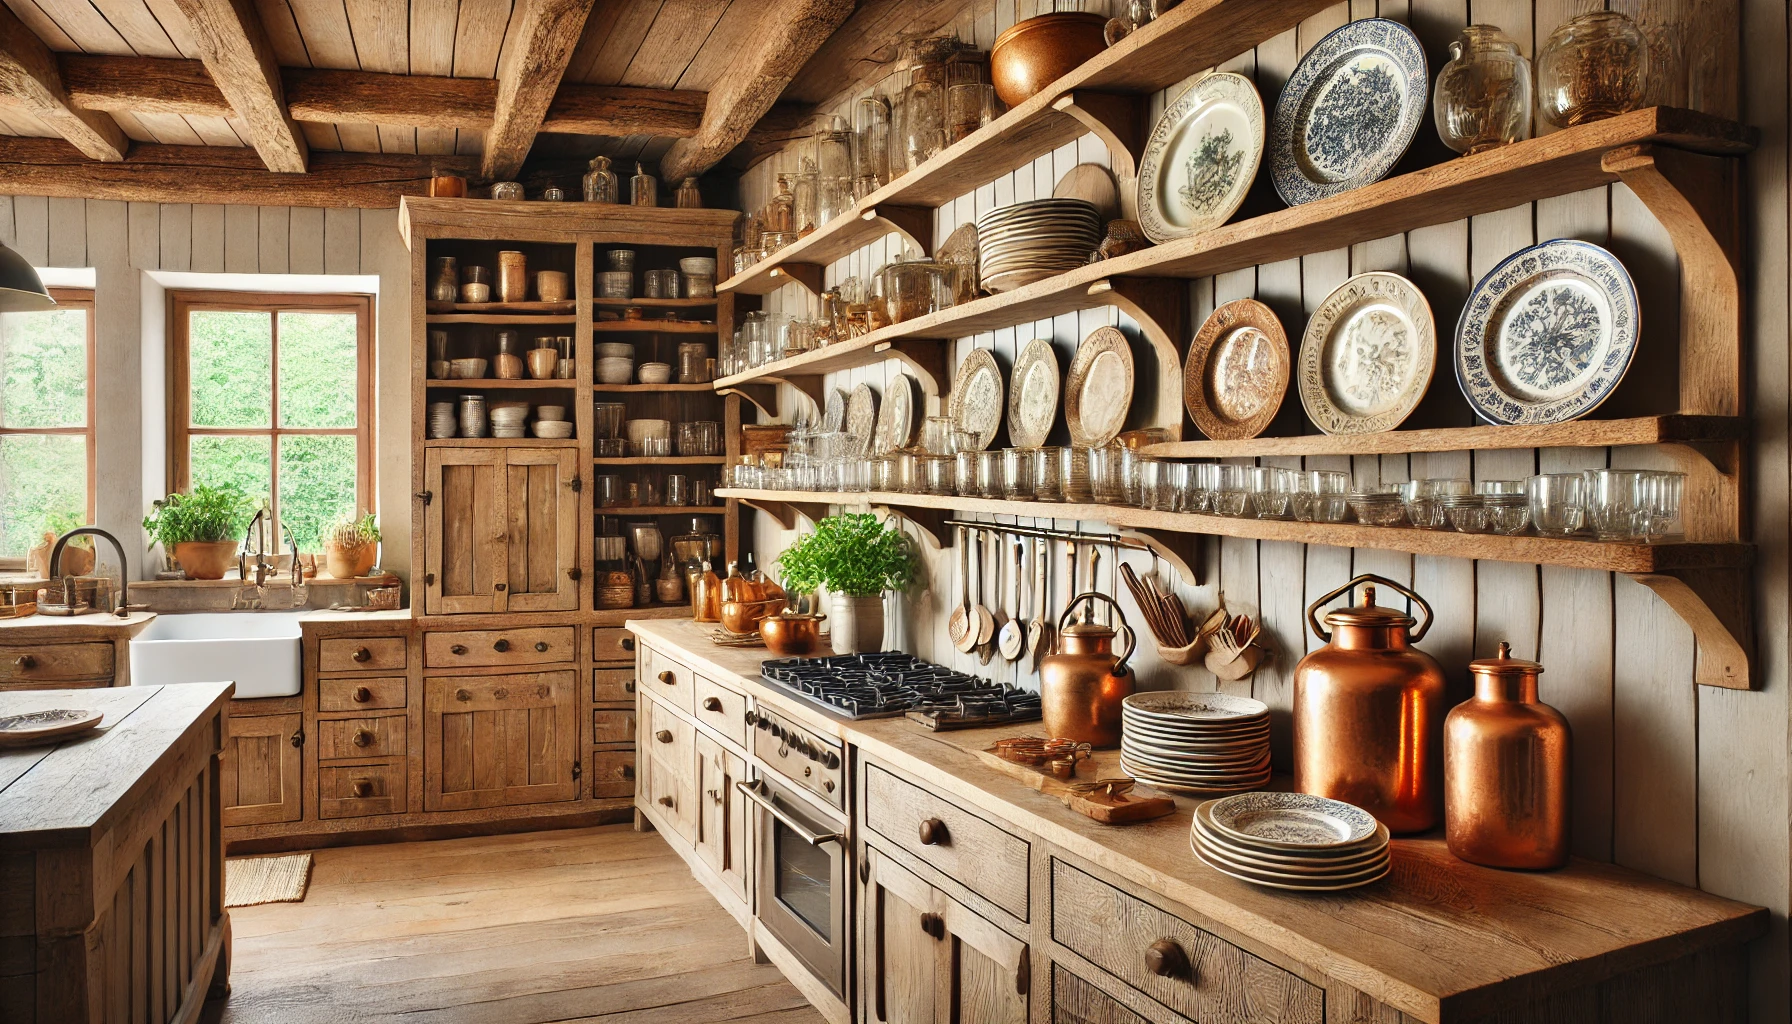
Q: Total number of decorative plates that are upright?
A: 11